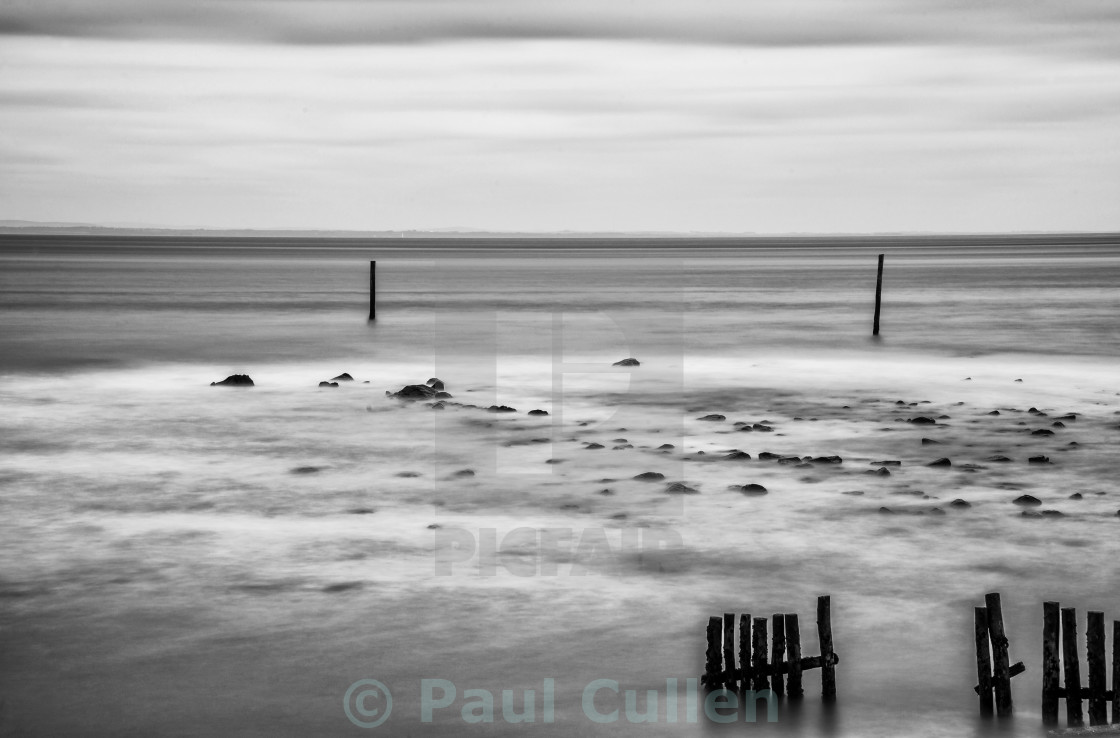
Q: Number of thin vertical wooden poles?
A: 2